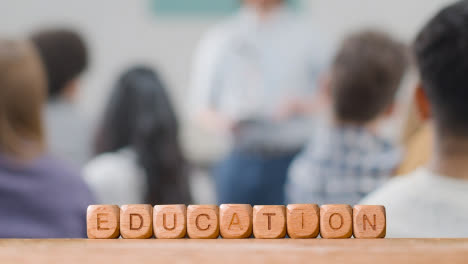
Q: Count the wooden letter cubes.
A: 9